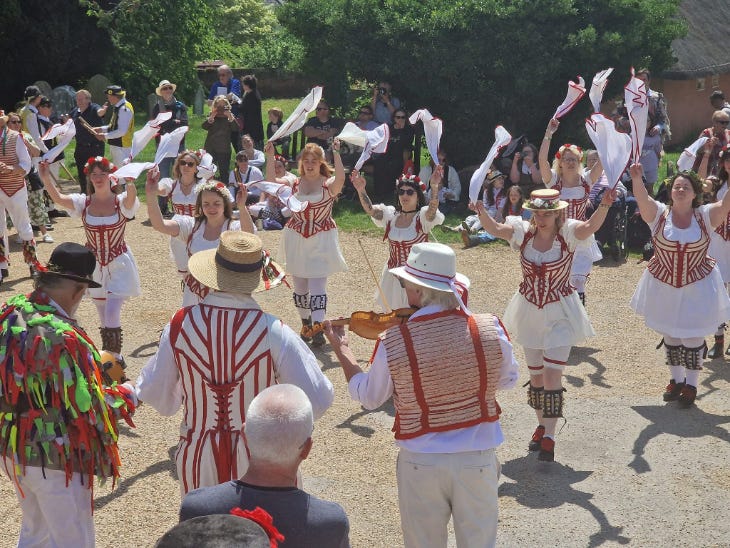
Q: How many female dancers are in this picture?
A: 9